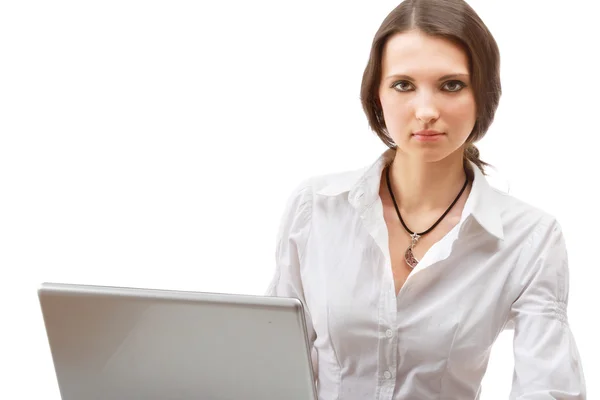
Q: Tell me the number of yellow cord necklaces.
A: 0